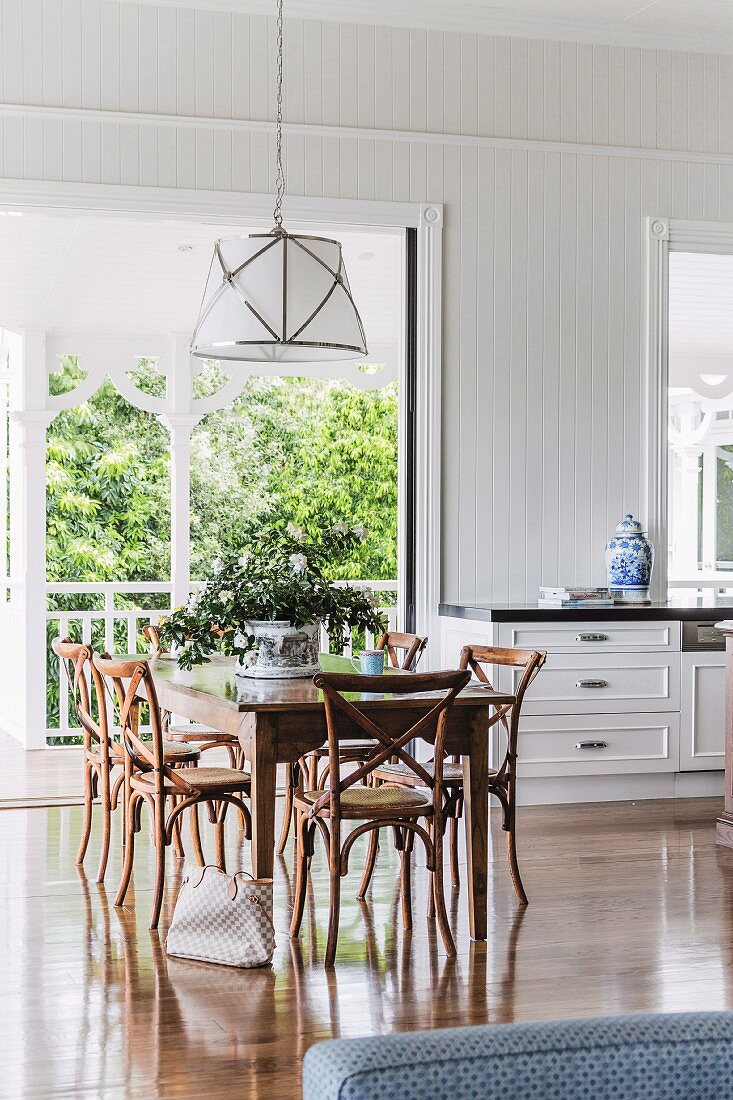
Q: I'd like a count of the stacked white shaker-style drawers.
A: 3